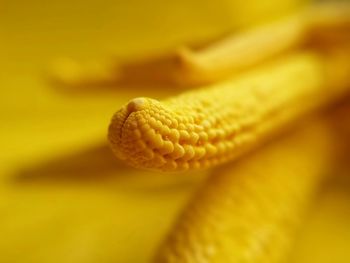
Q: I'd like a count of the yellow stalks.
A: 3